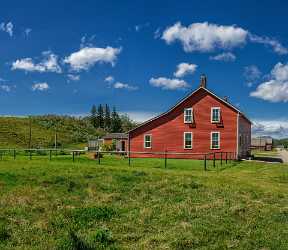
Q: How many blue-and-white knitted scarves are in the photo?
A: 0